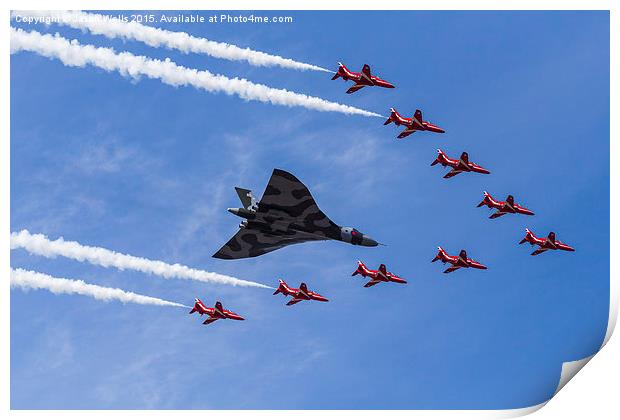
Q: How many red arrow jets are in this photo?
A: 9